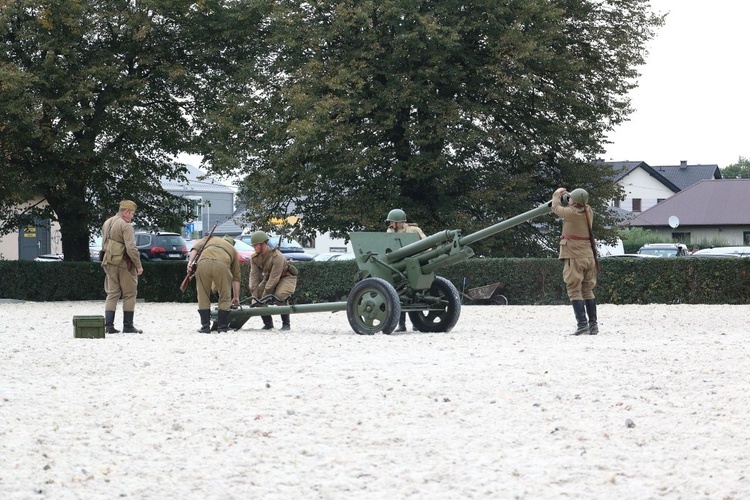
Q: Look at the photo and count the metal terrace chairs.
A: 0